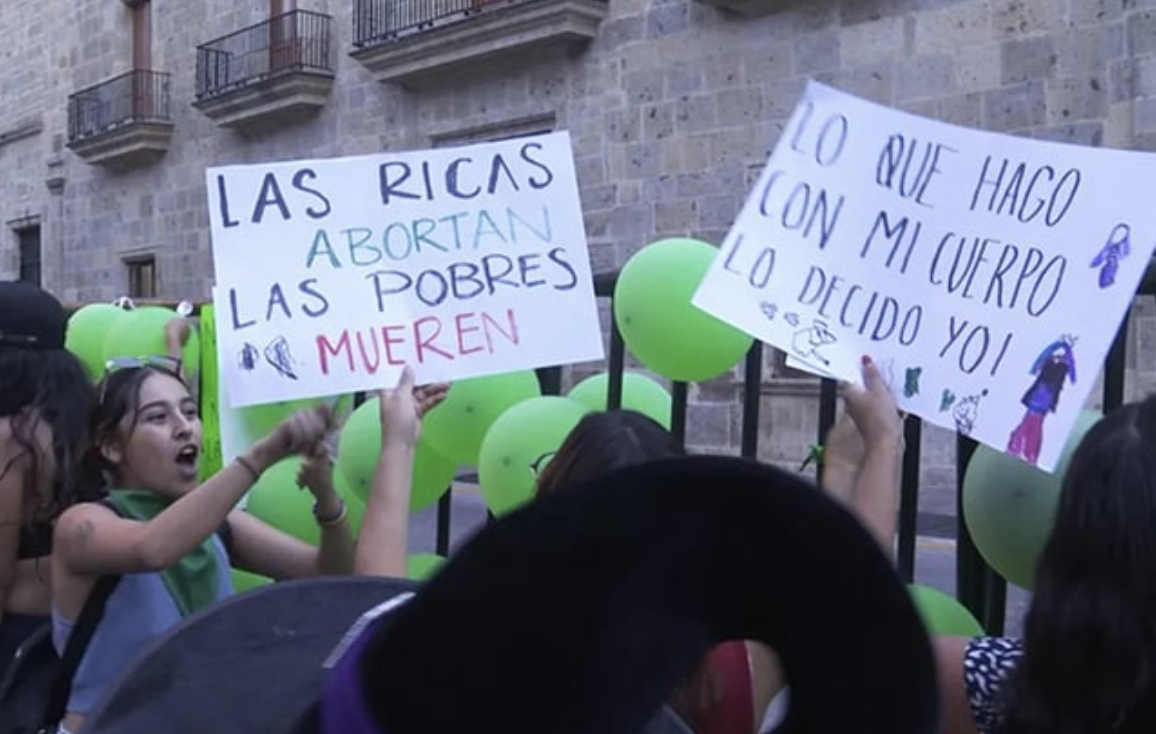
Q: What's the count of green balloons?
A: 13